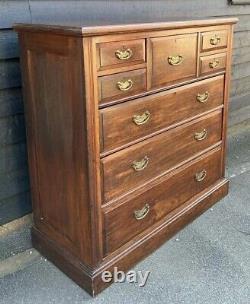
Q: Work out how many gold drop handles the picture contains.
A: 11